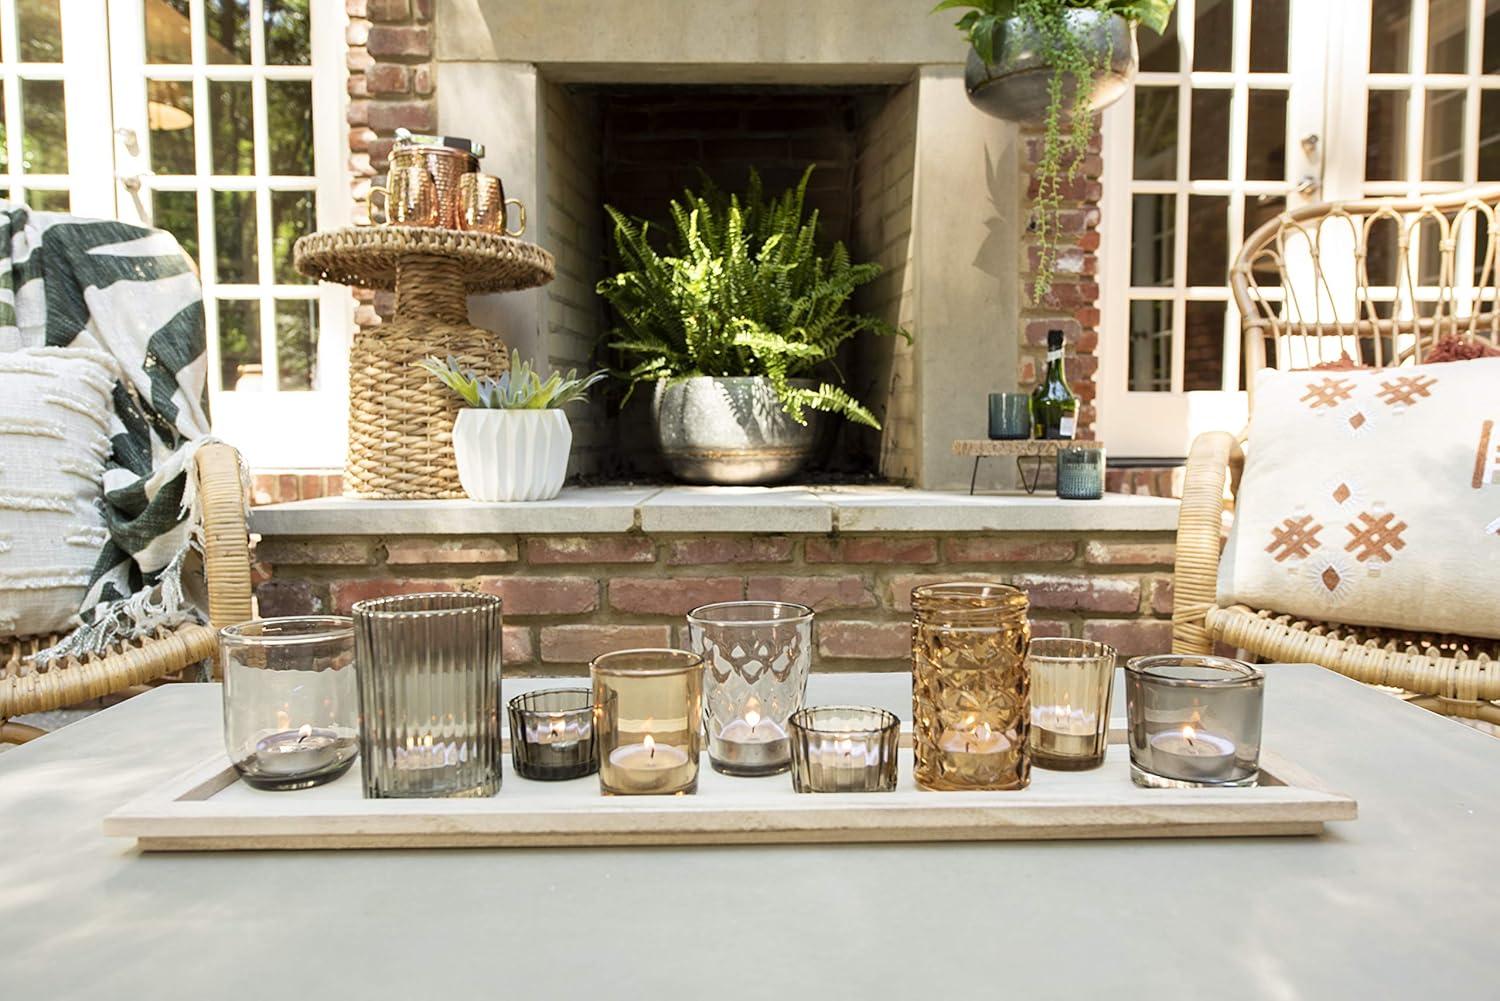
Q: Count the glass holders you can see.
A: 9